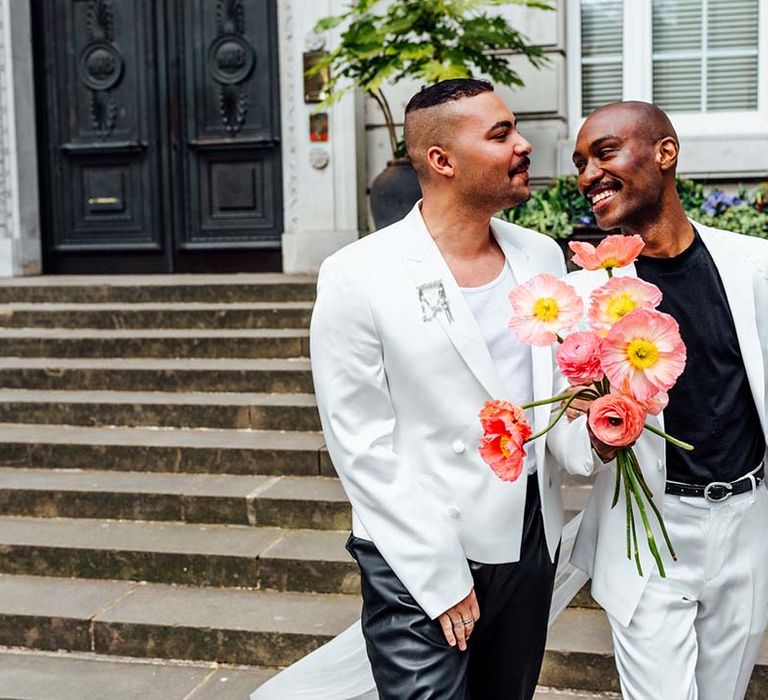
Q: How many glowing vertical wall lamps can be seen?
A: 0